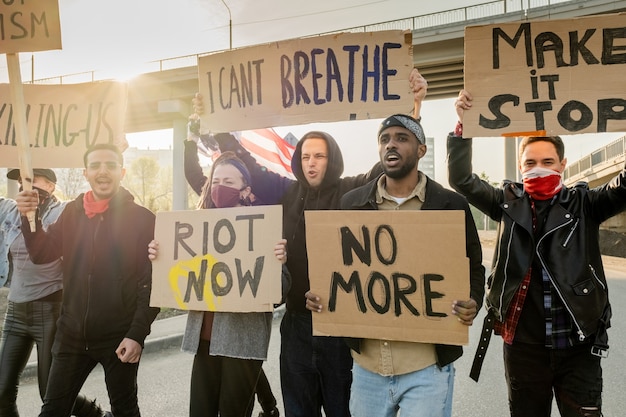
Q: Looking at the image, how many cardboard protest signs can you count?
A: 6